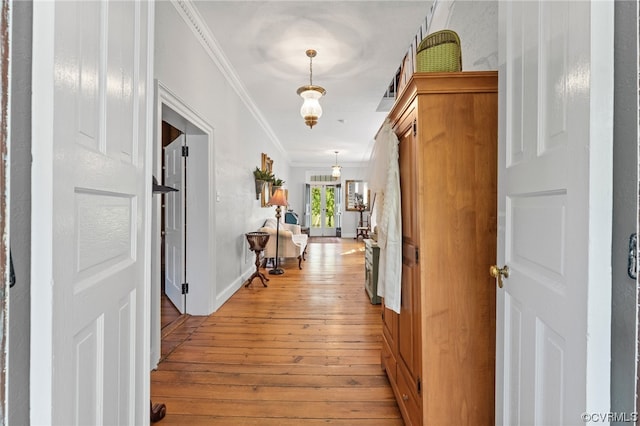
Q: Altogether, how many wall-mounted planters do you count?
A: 2